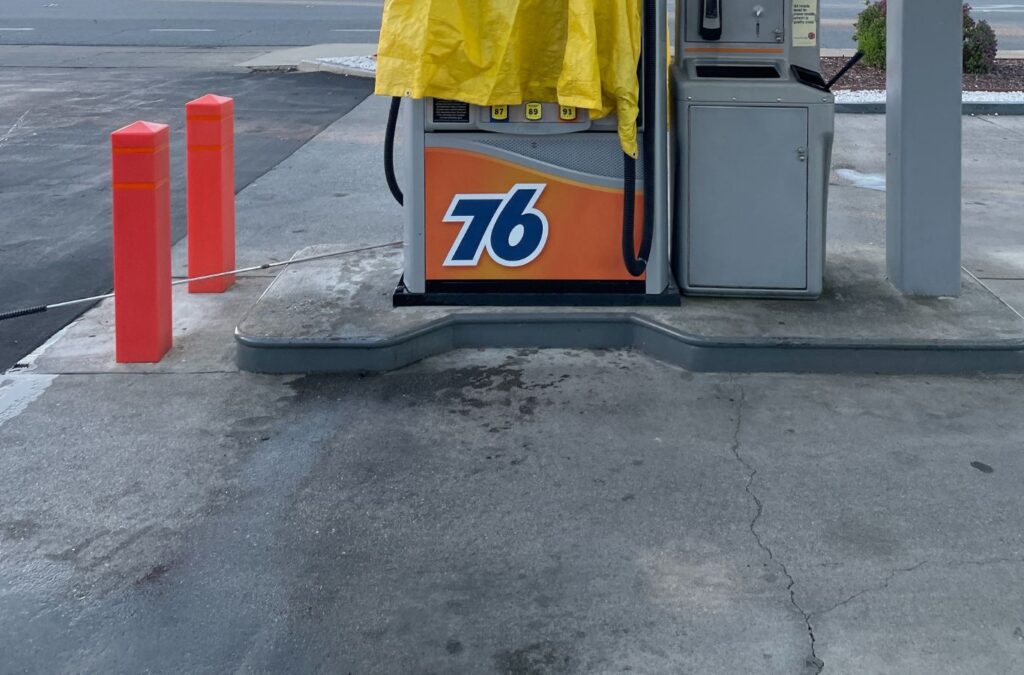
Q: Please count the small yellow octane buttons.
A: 3